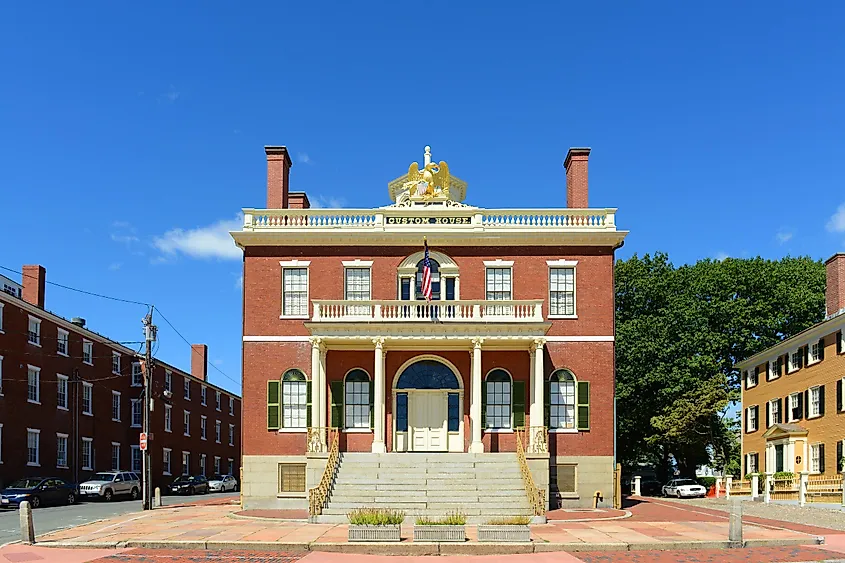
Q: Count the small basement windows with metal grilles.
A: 2